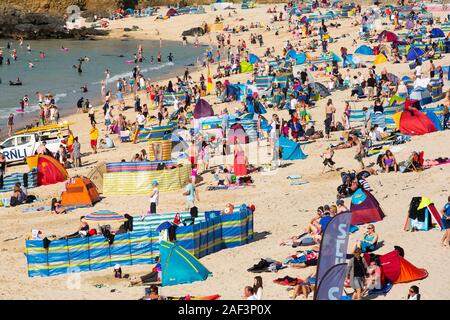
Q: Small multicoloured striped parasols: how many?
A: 1